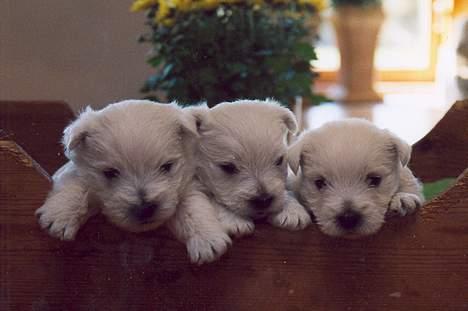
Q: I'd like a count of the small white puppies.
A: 3